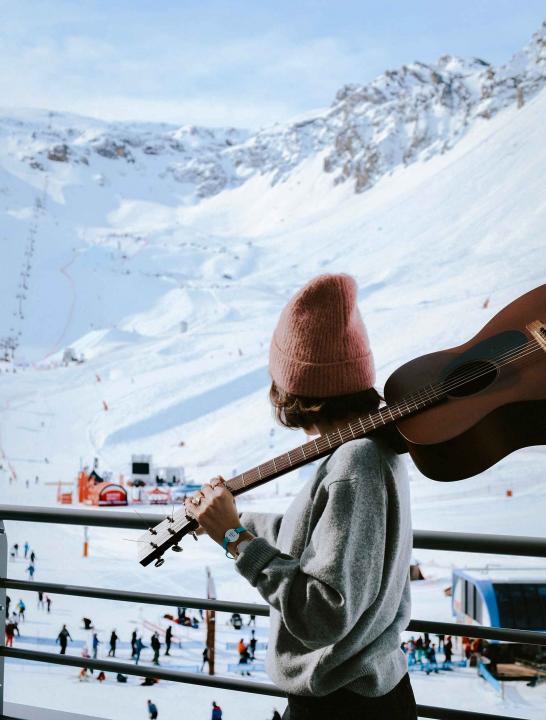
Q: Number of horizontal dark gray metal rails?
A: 3